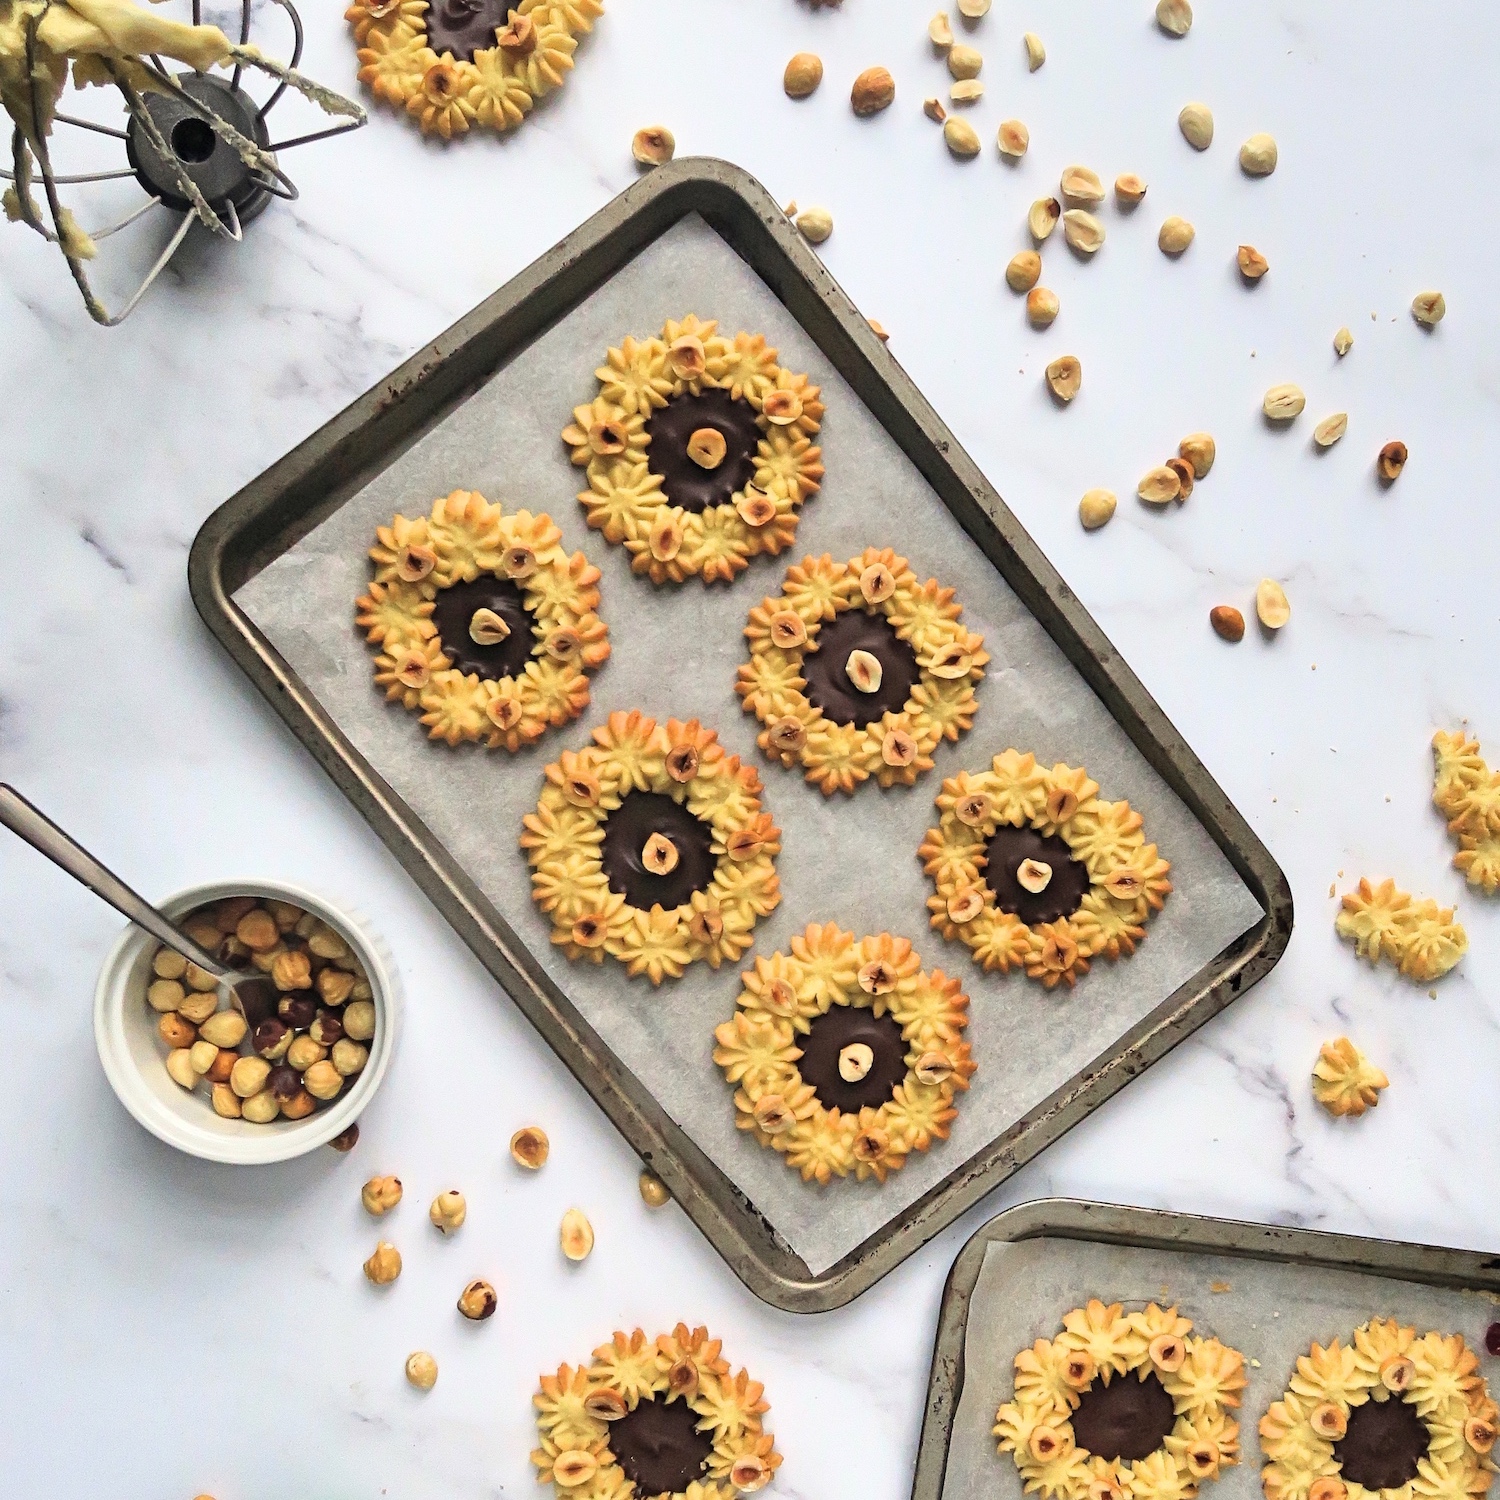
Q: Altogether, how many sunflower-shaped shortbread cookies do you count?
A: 10